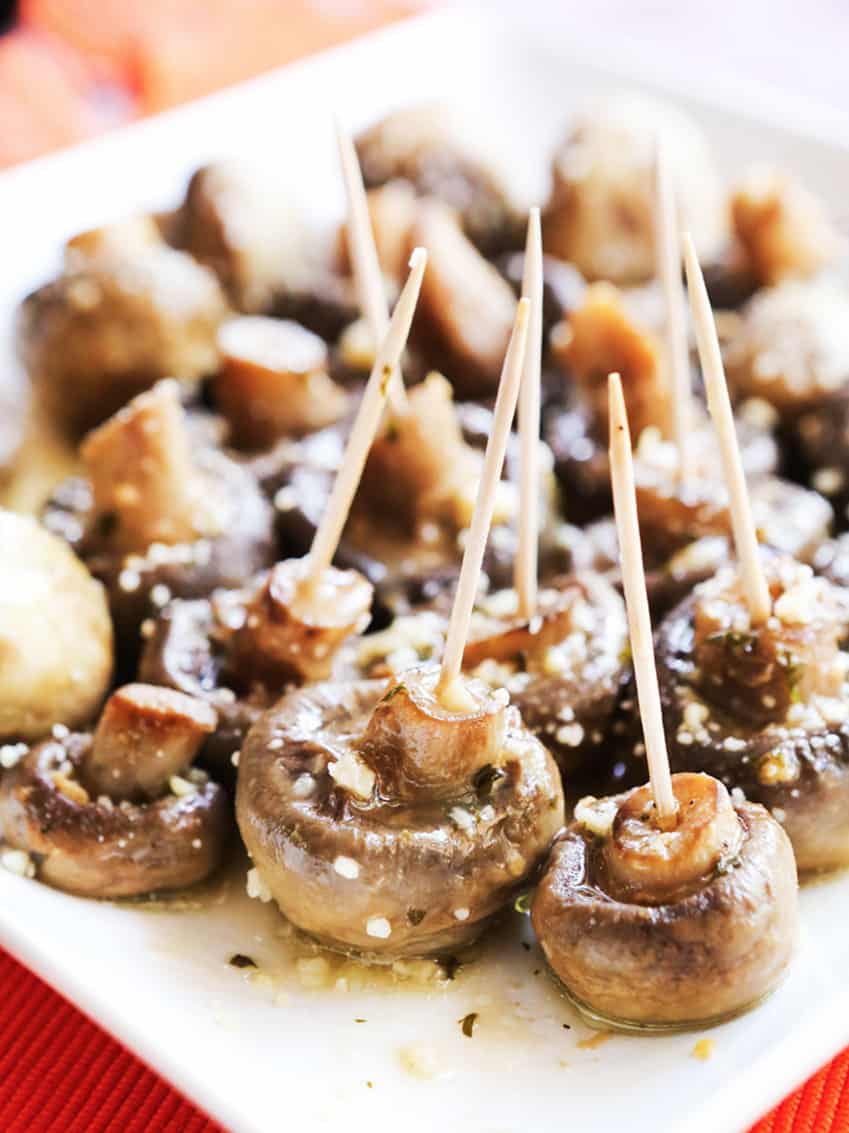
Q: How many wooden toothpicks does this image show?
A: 7